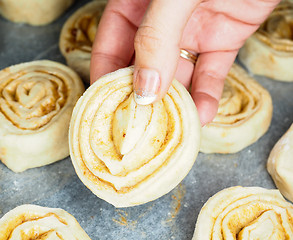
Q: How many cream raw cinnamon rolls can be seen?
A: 9